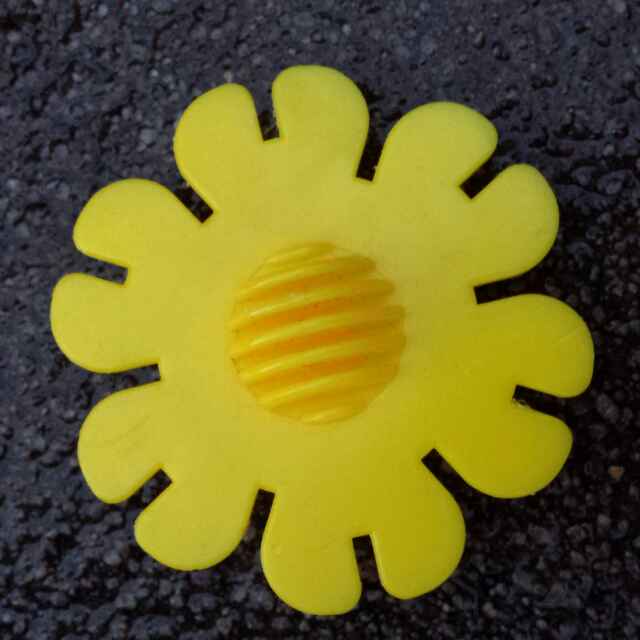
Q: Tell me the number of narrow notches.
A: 12